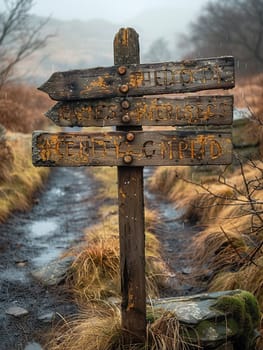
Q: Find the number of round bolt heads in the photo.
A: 6